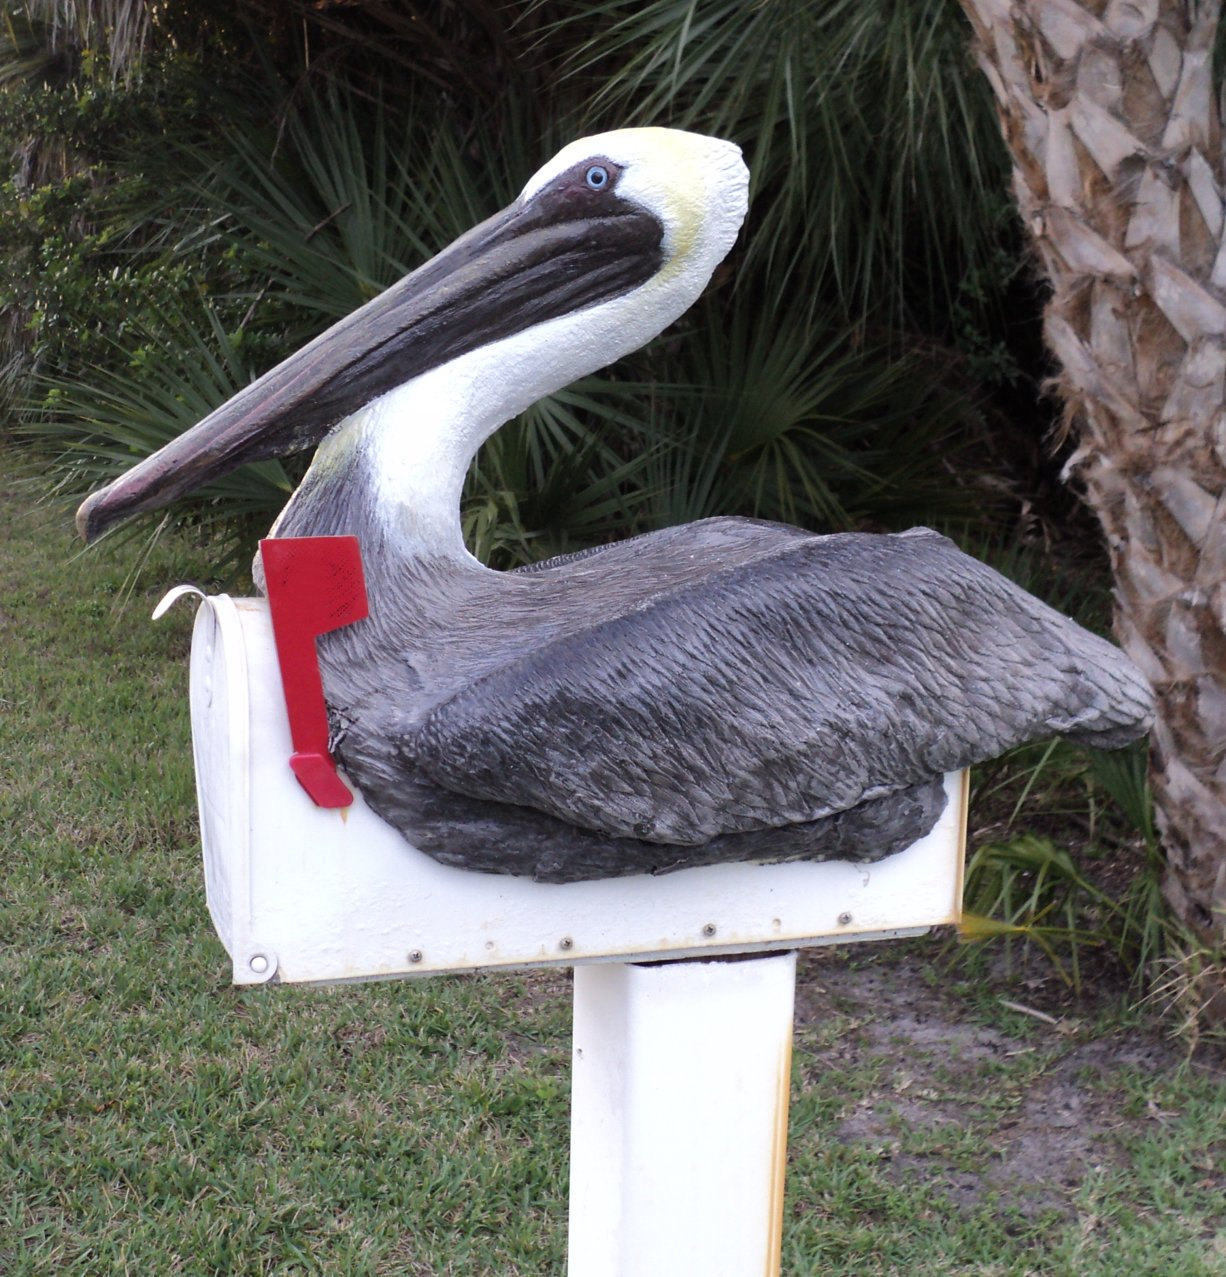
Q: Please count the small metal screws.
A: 4